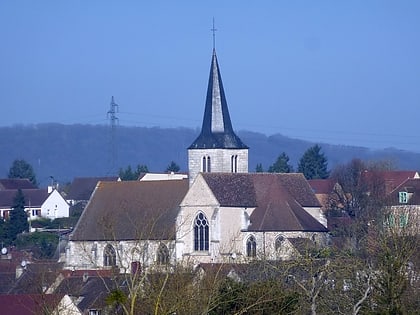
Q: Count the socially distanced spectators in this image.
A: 0